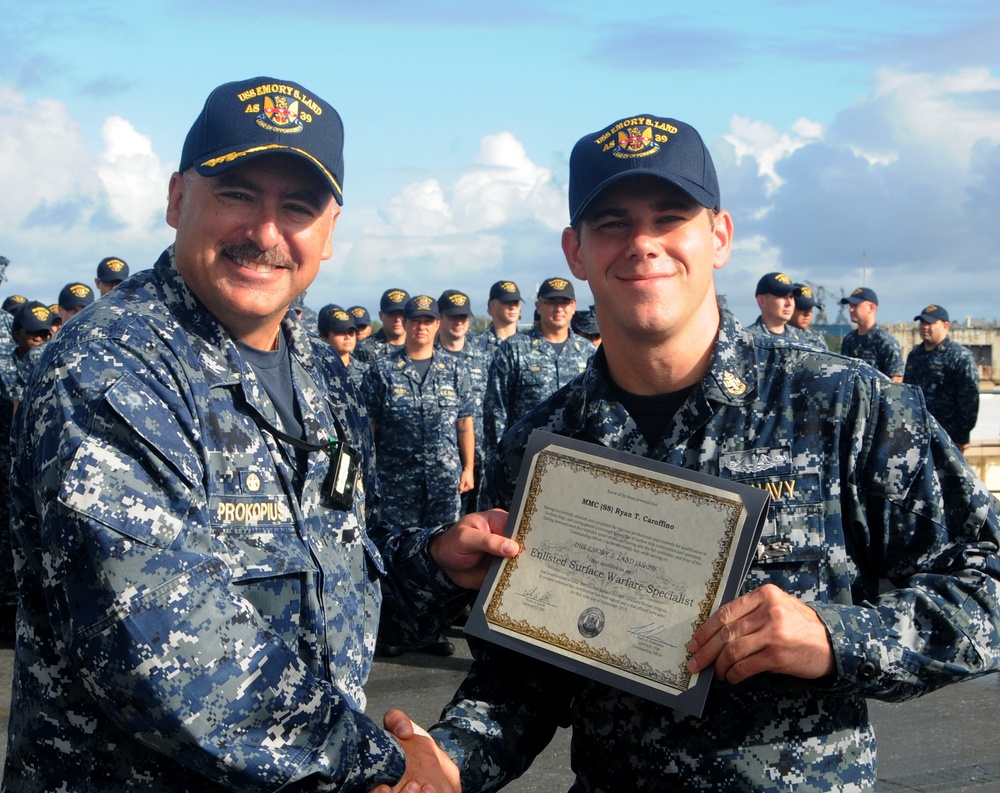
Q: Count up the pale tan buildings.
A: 1